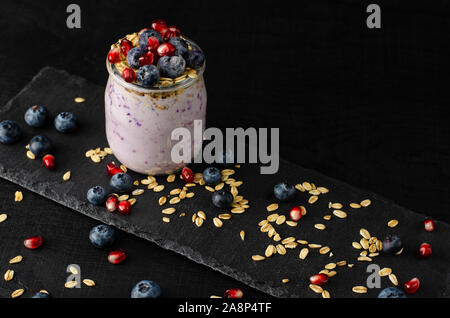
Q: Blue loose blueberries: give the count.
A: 15